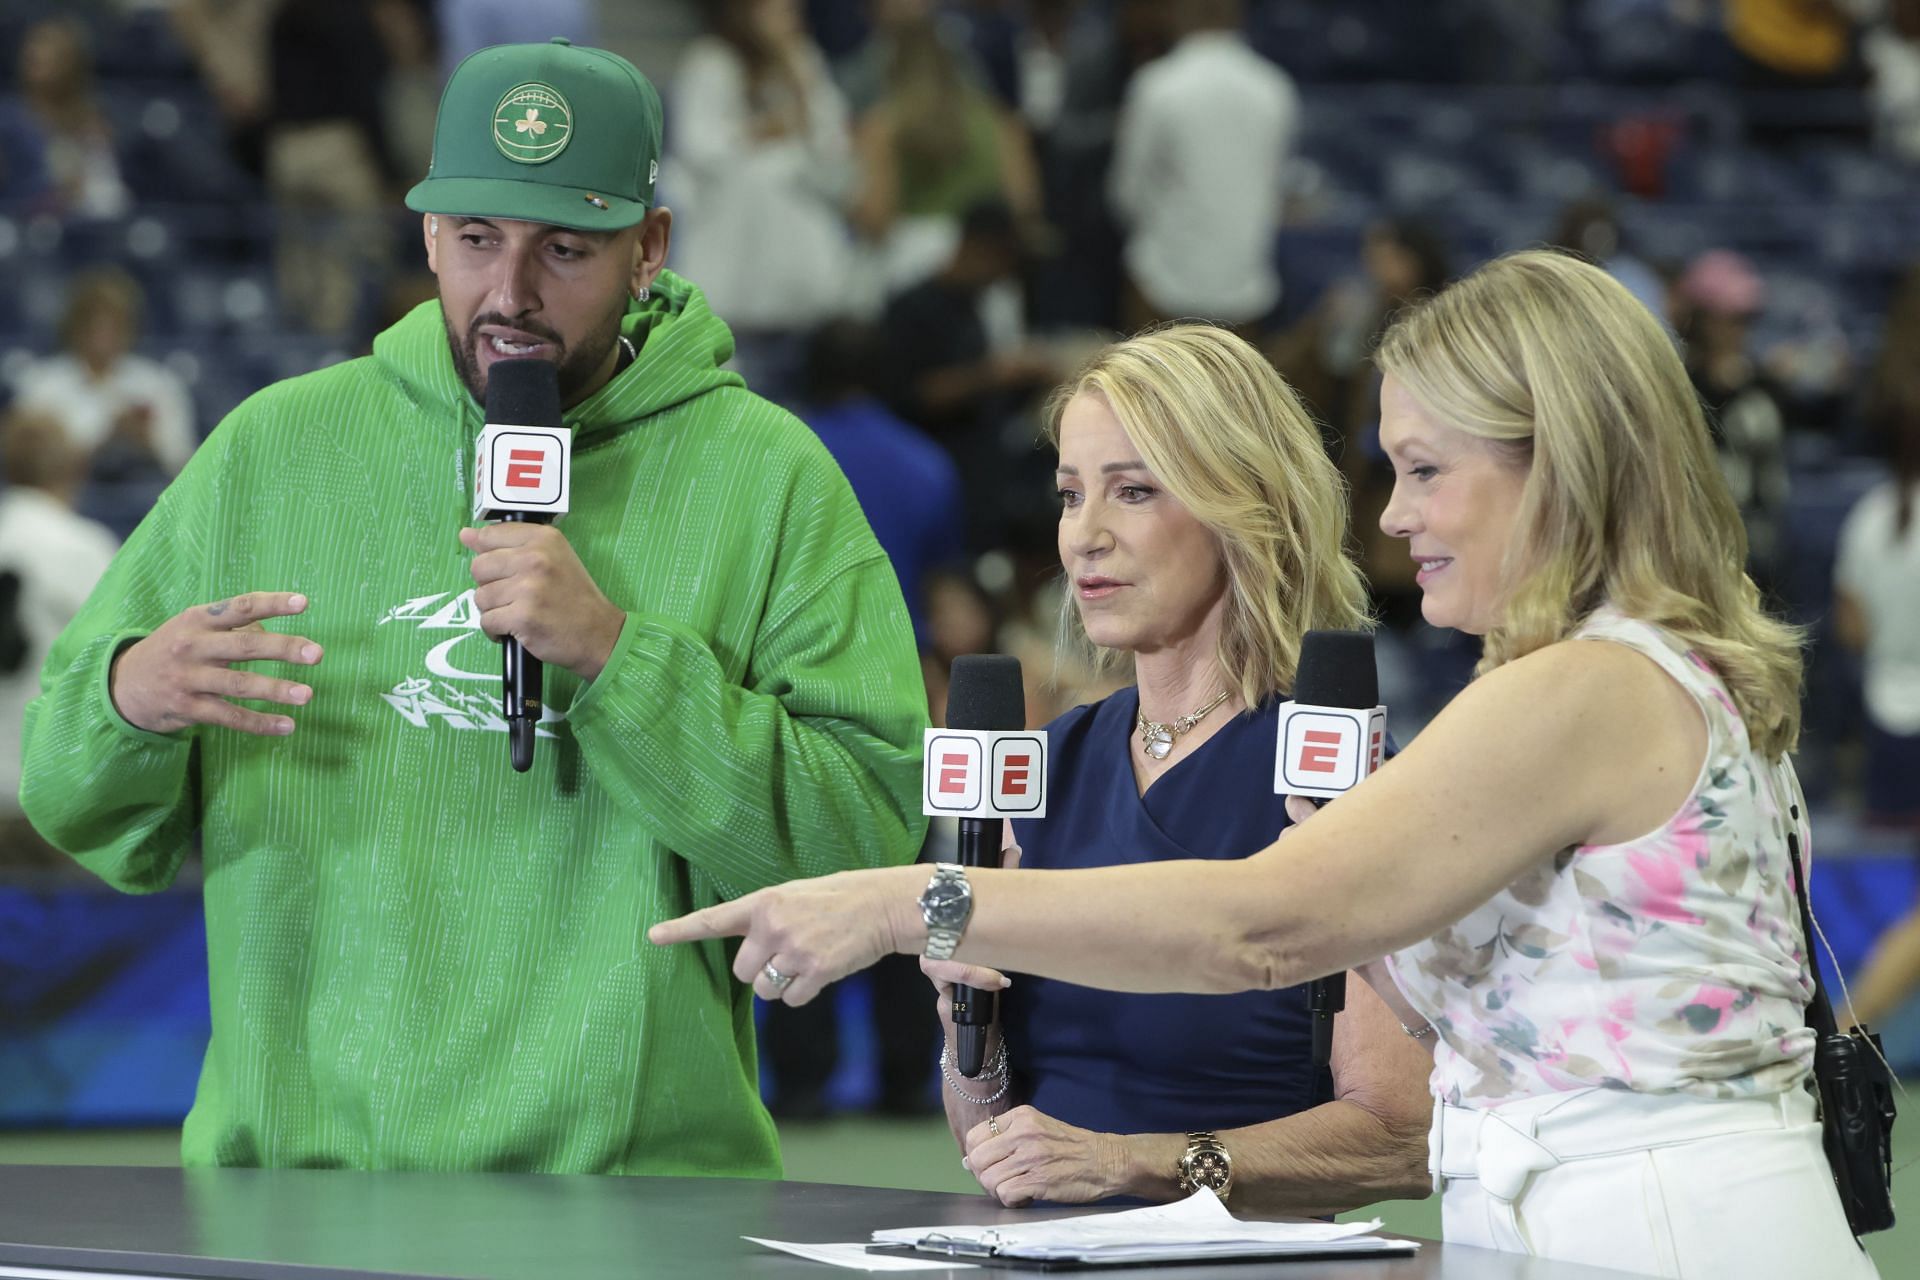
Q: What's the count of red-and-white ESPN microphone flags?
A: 3